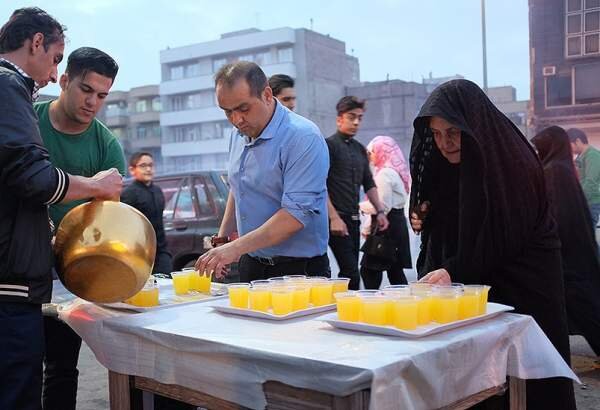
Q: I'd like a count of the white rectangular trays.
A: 3